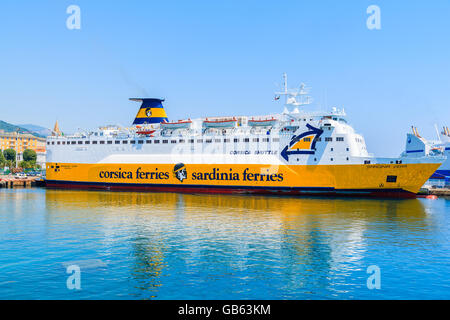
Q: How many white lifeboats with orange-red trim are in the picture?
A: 3